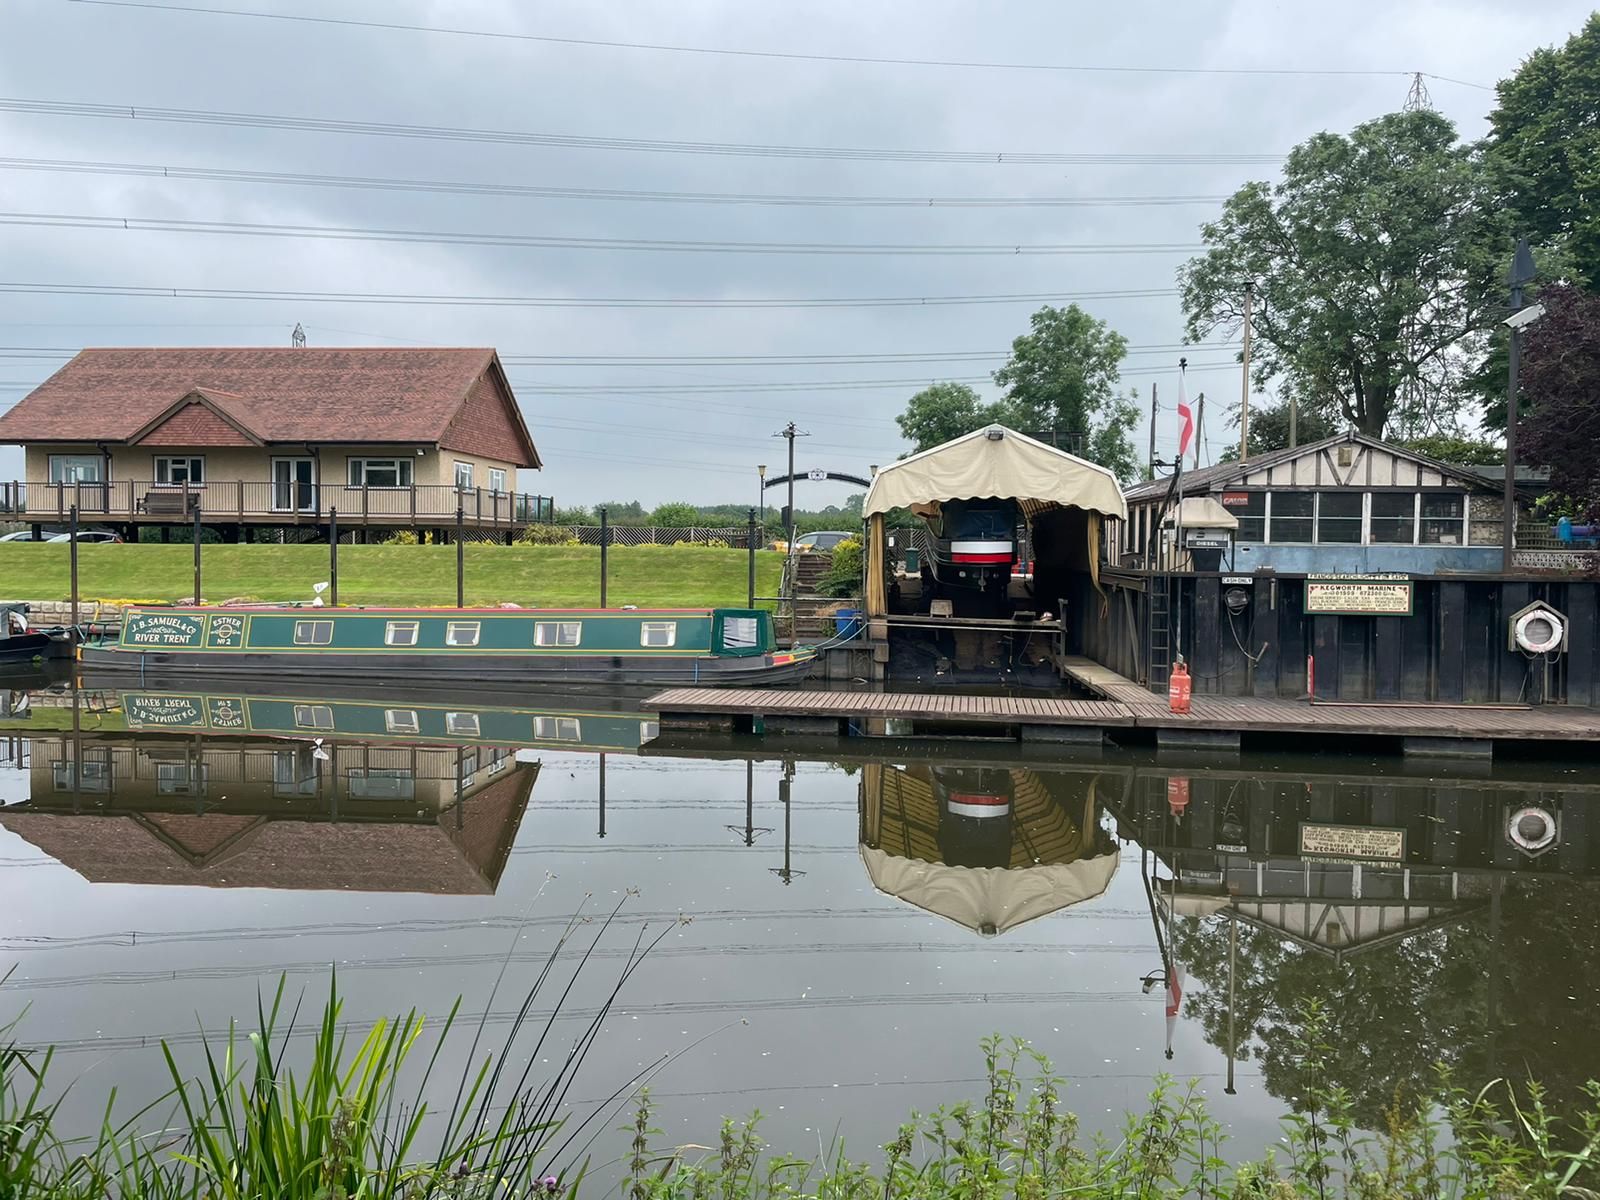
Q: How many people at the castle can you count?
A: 0